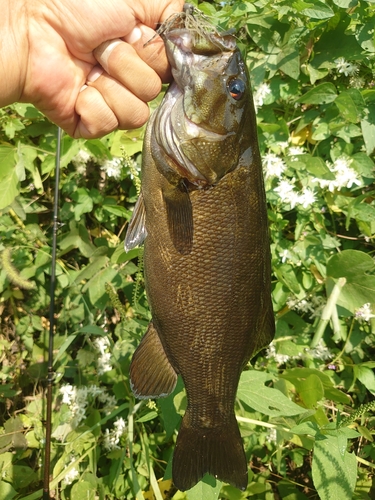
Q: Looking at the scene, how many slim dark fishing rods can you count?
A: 1